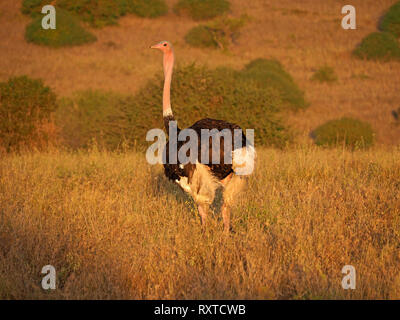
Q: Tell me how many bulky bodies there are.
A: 1